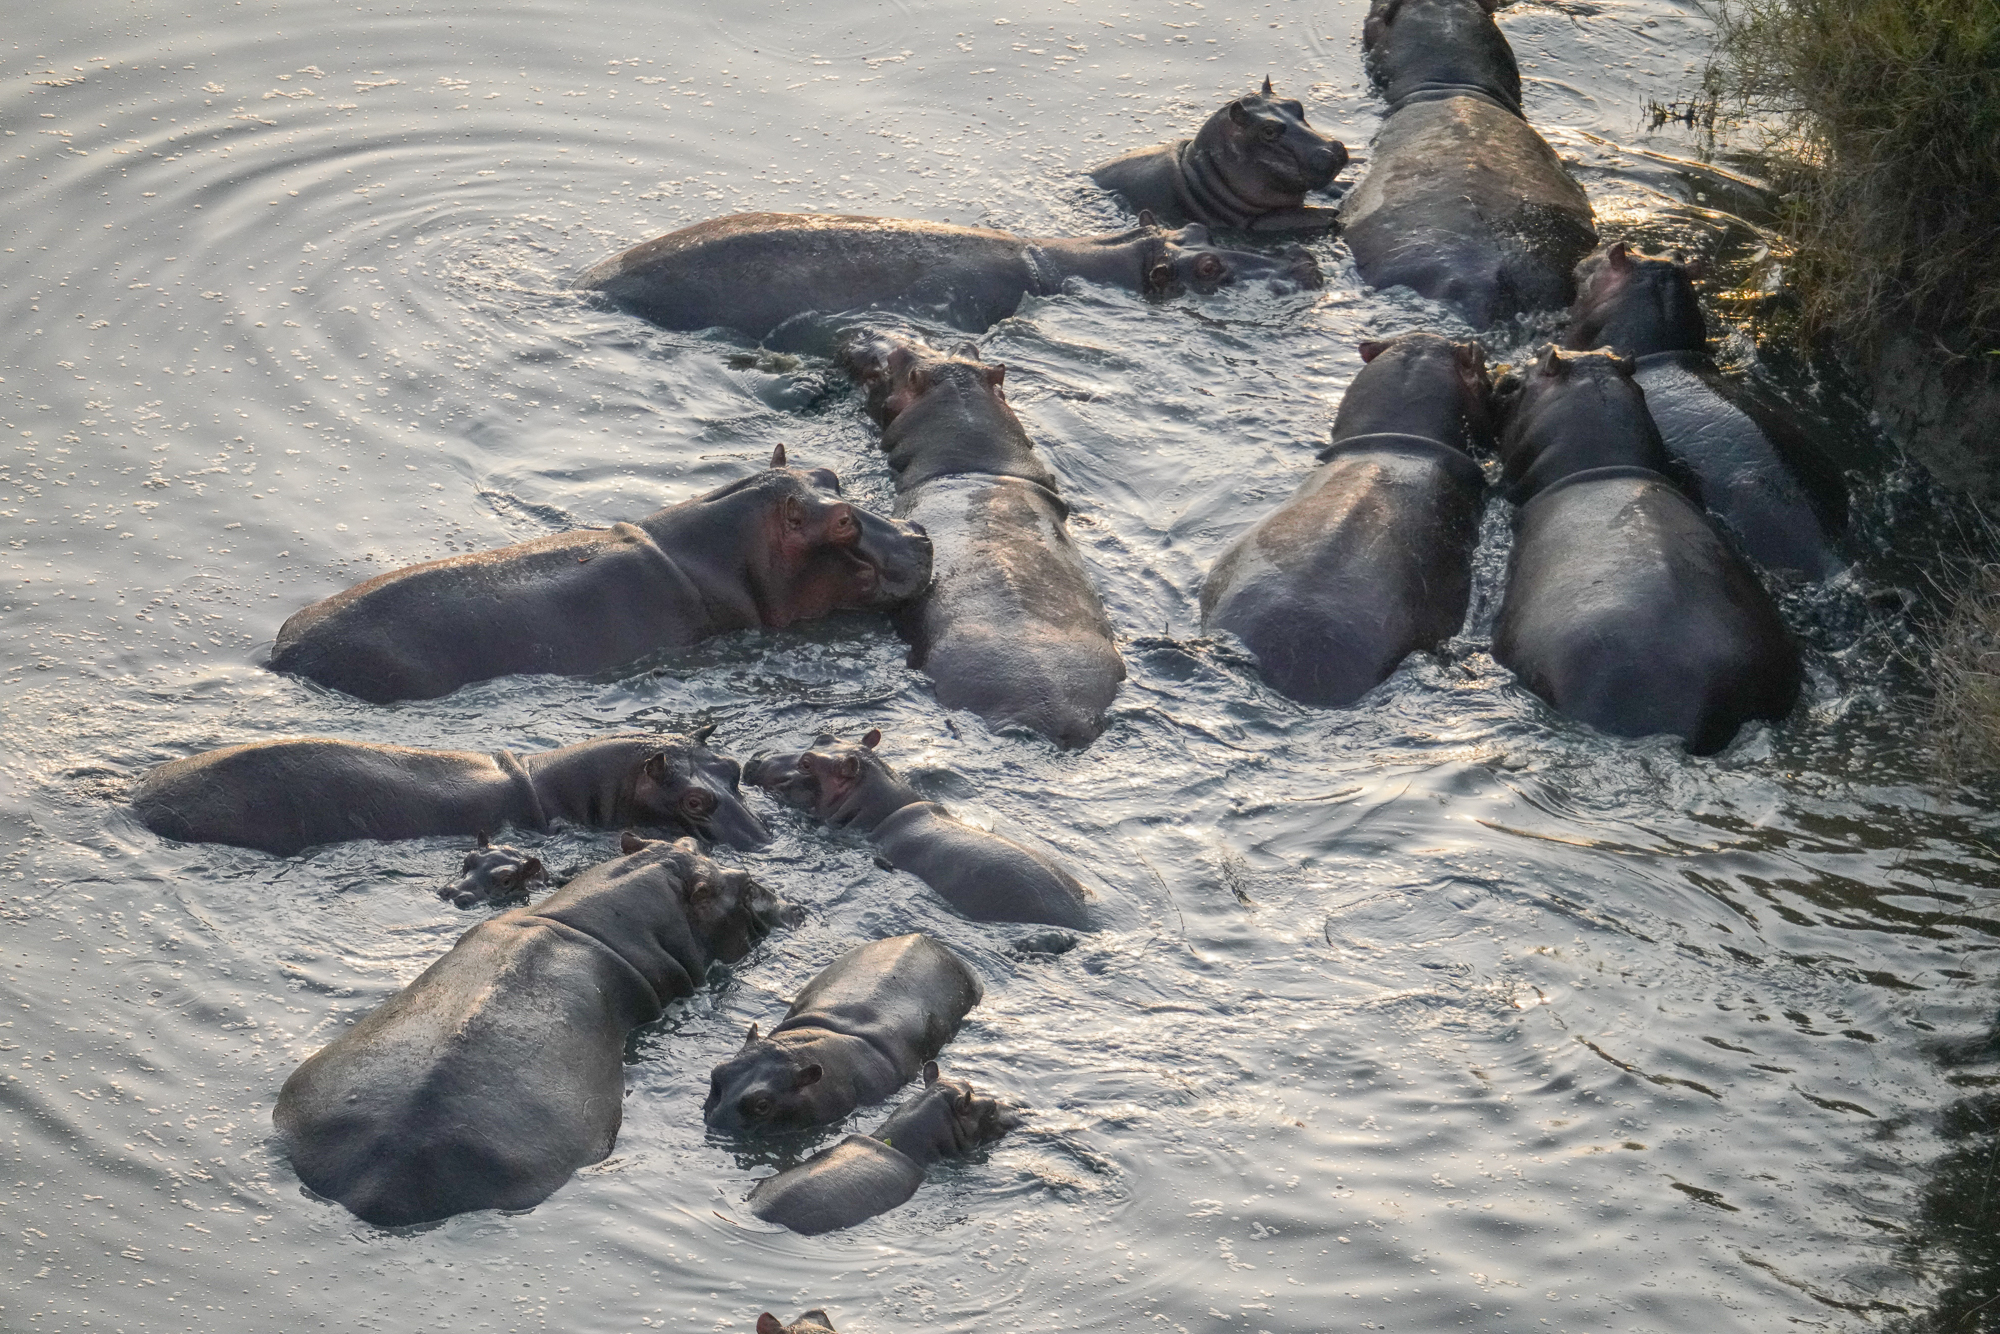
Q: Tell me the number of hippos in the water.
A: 15